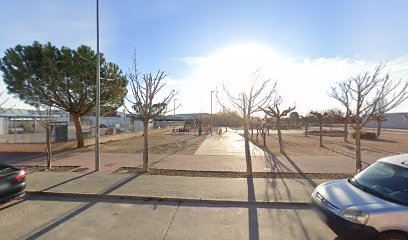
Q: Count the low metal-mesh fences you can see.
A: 1